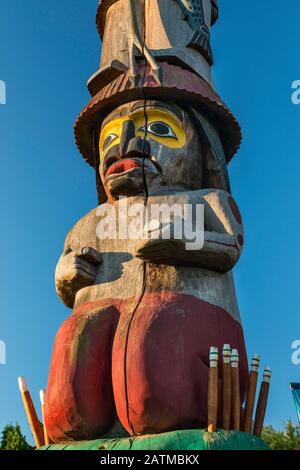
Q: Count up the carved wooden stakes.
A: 7